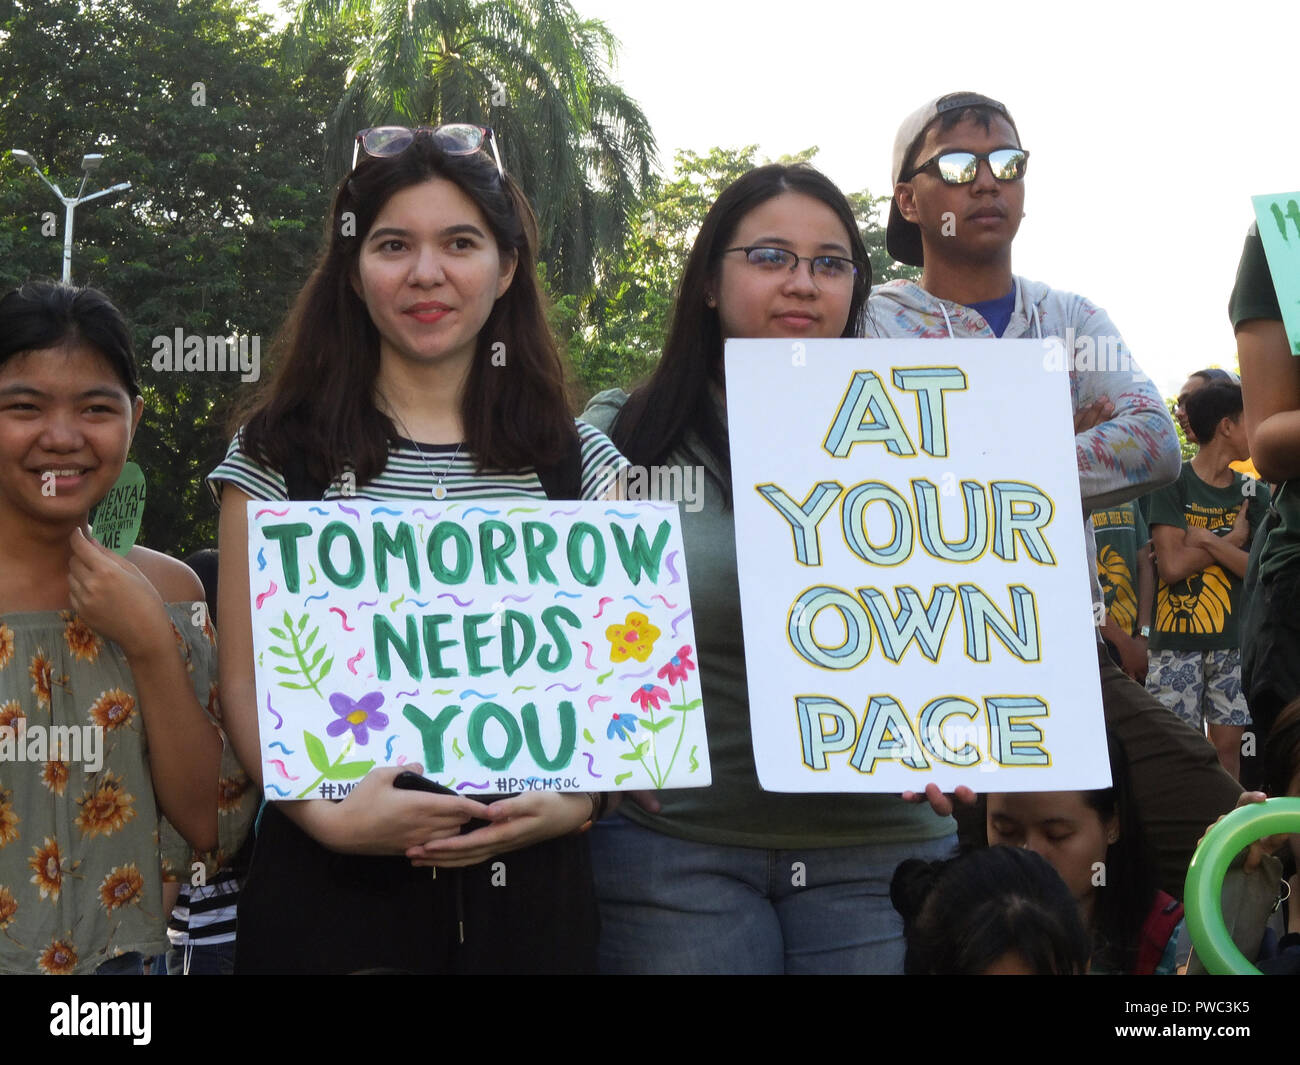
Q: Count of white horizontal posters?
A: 1